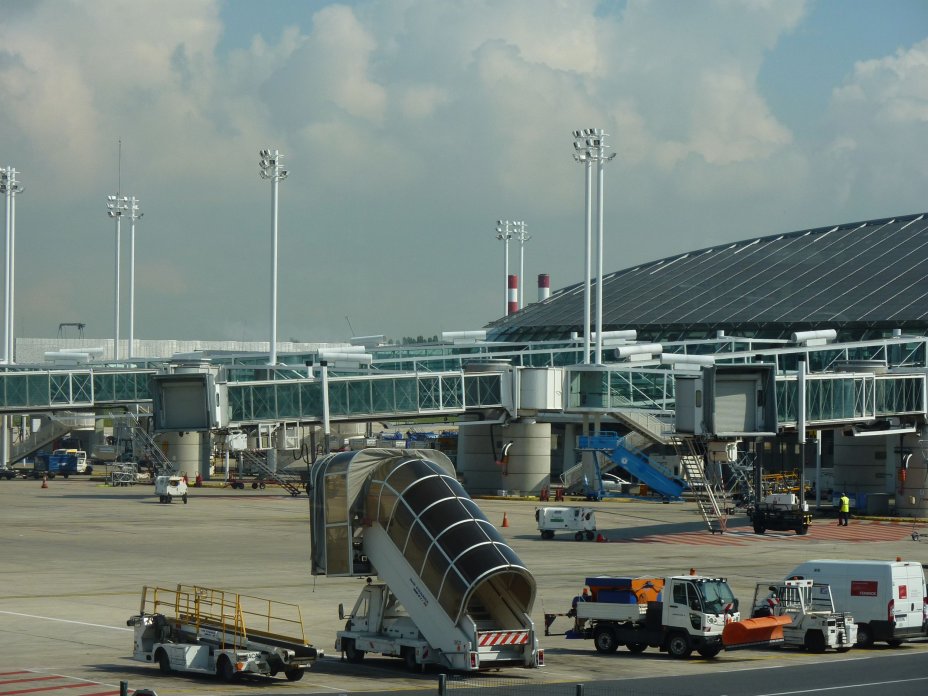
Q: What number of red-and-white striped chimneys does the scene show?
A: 2